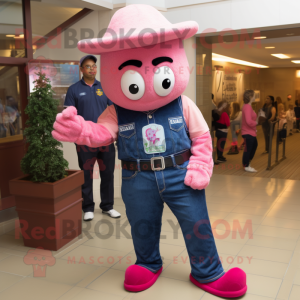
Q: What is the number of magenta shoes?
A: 2